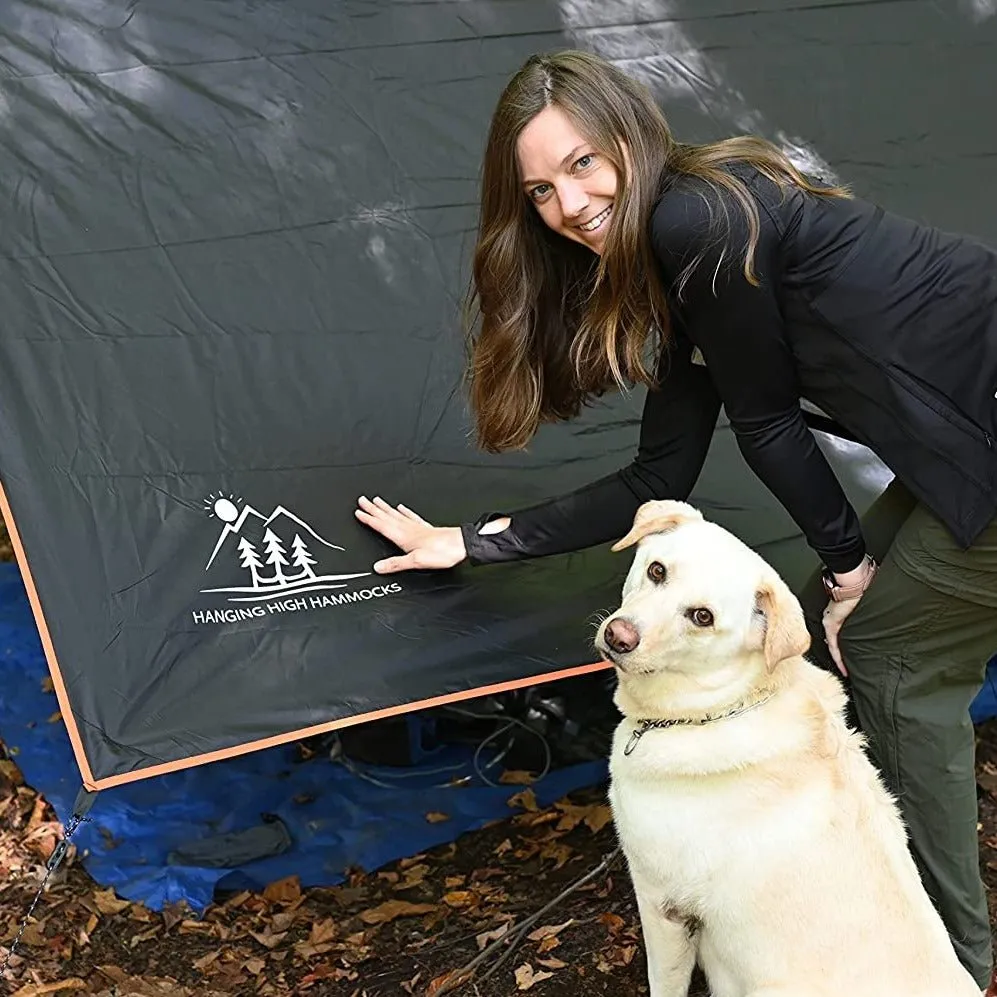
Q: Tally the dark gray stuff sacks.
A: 1